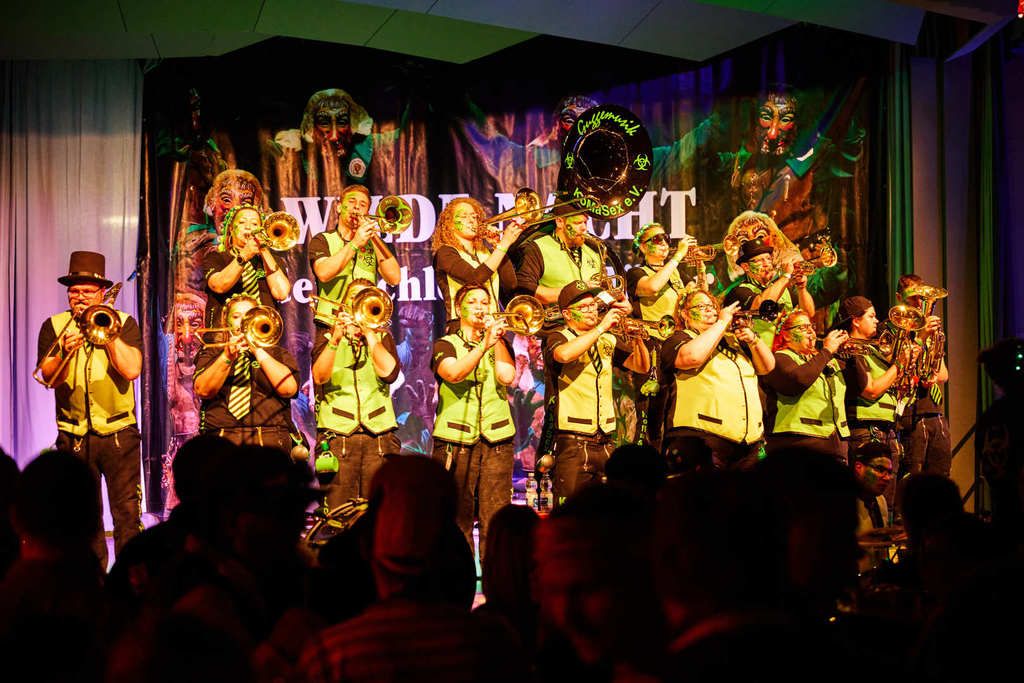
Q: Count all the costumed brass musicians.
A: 15